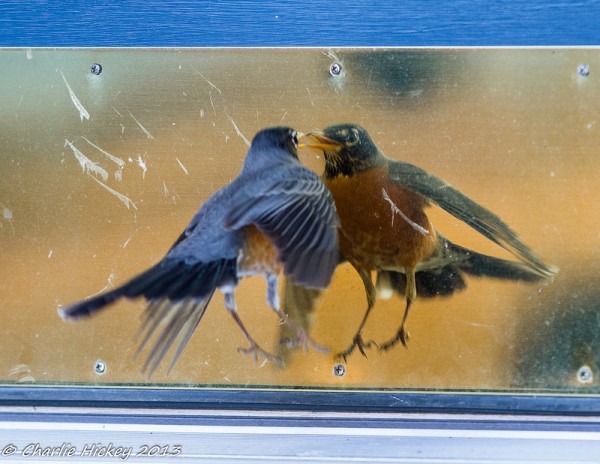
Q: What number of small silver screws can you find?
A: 6